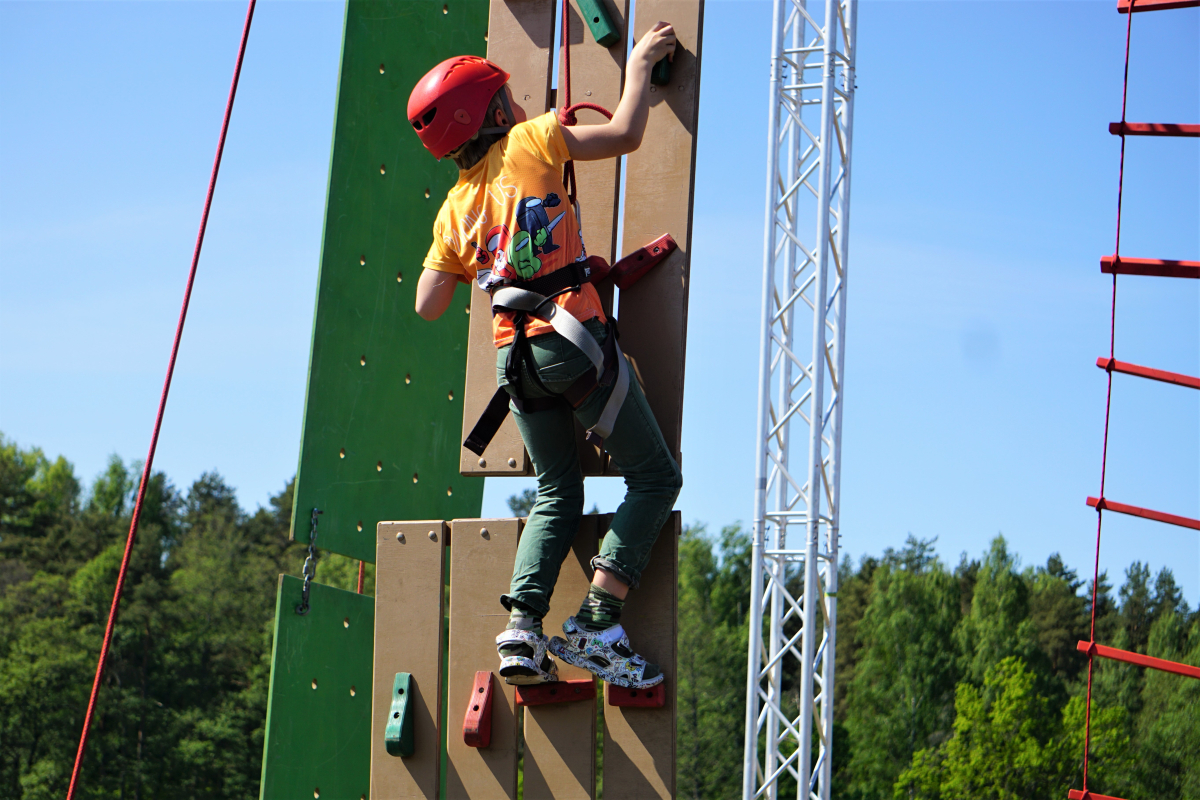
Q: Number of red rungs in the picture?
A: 7